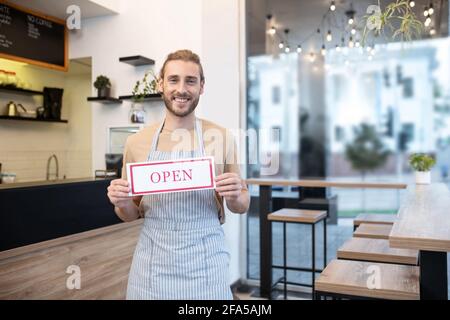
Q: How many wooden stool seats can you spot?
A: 5